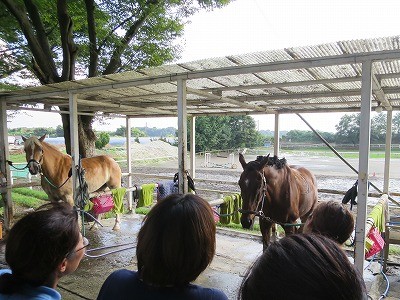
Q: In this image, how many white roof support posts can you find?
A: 8